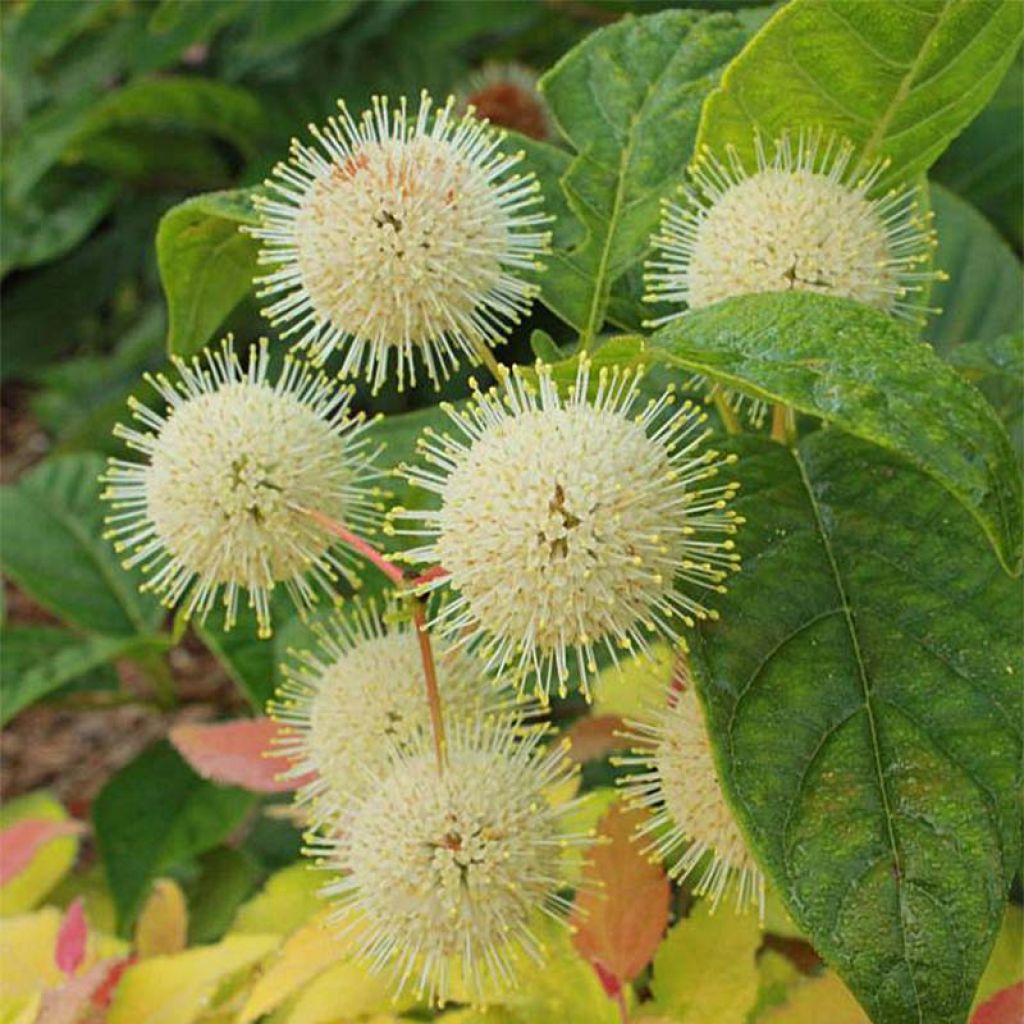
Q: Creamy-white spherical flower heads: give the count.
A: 7